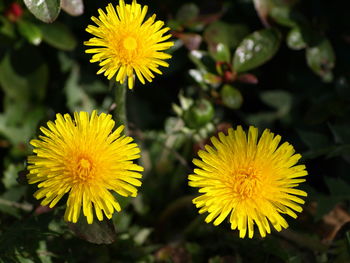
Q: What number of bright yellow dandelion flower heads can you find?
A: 3